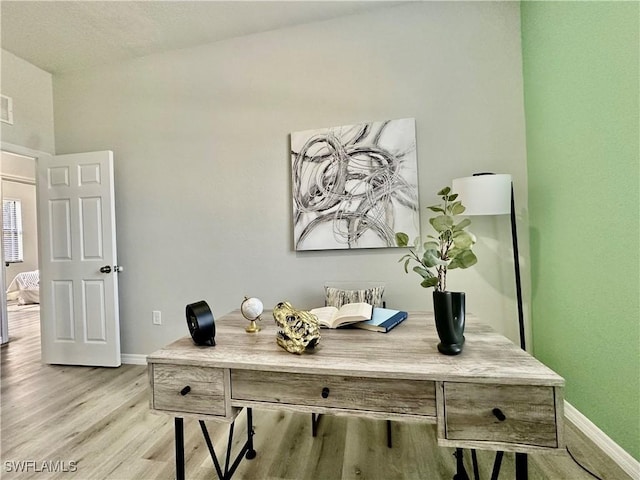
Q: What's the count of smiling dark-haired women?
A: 0